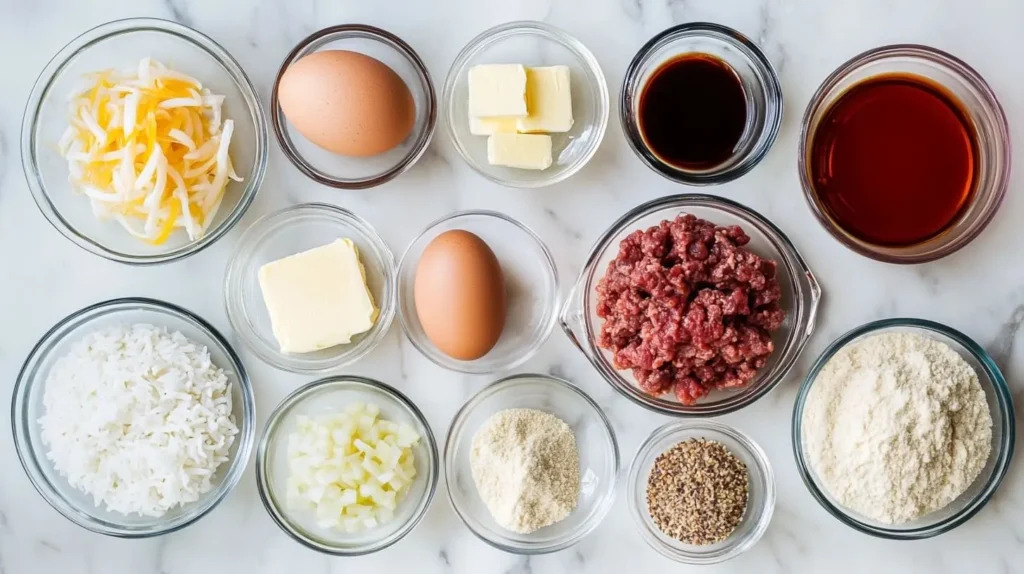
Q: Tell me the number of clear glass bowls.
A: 13